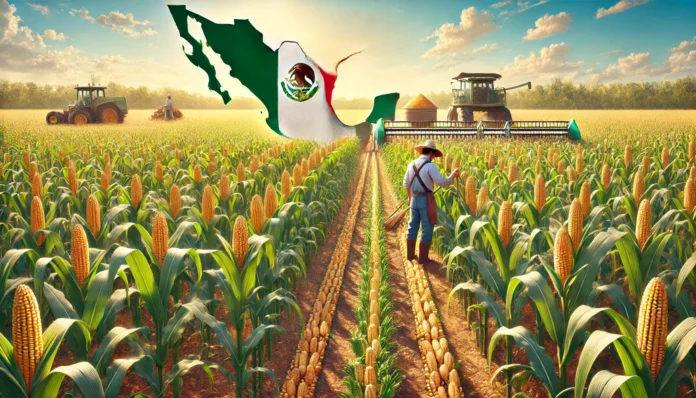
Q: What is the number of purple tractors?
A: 0